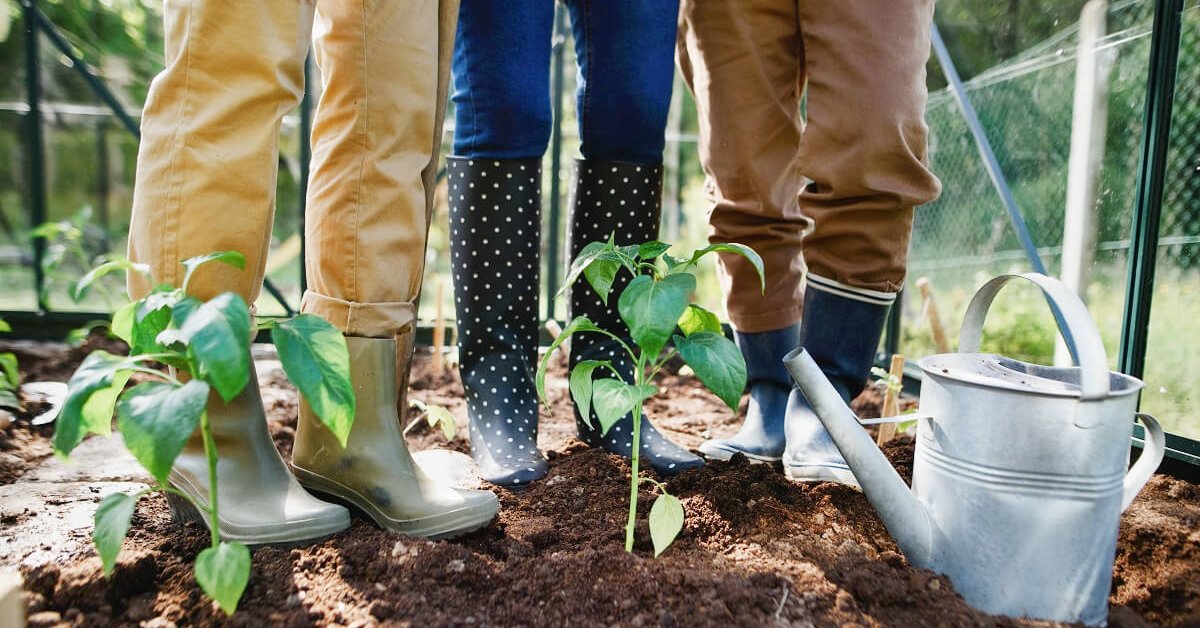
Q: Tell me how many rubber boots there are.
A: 6